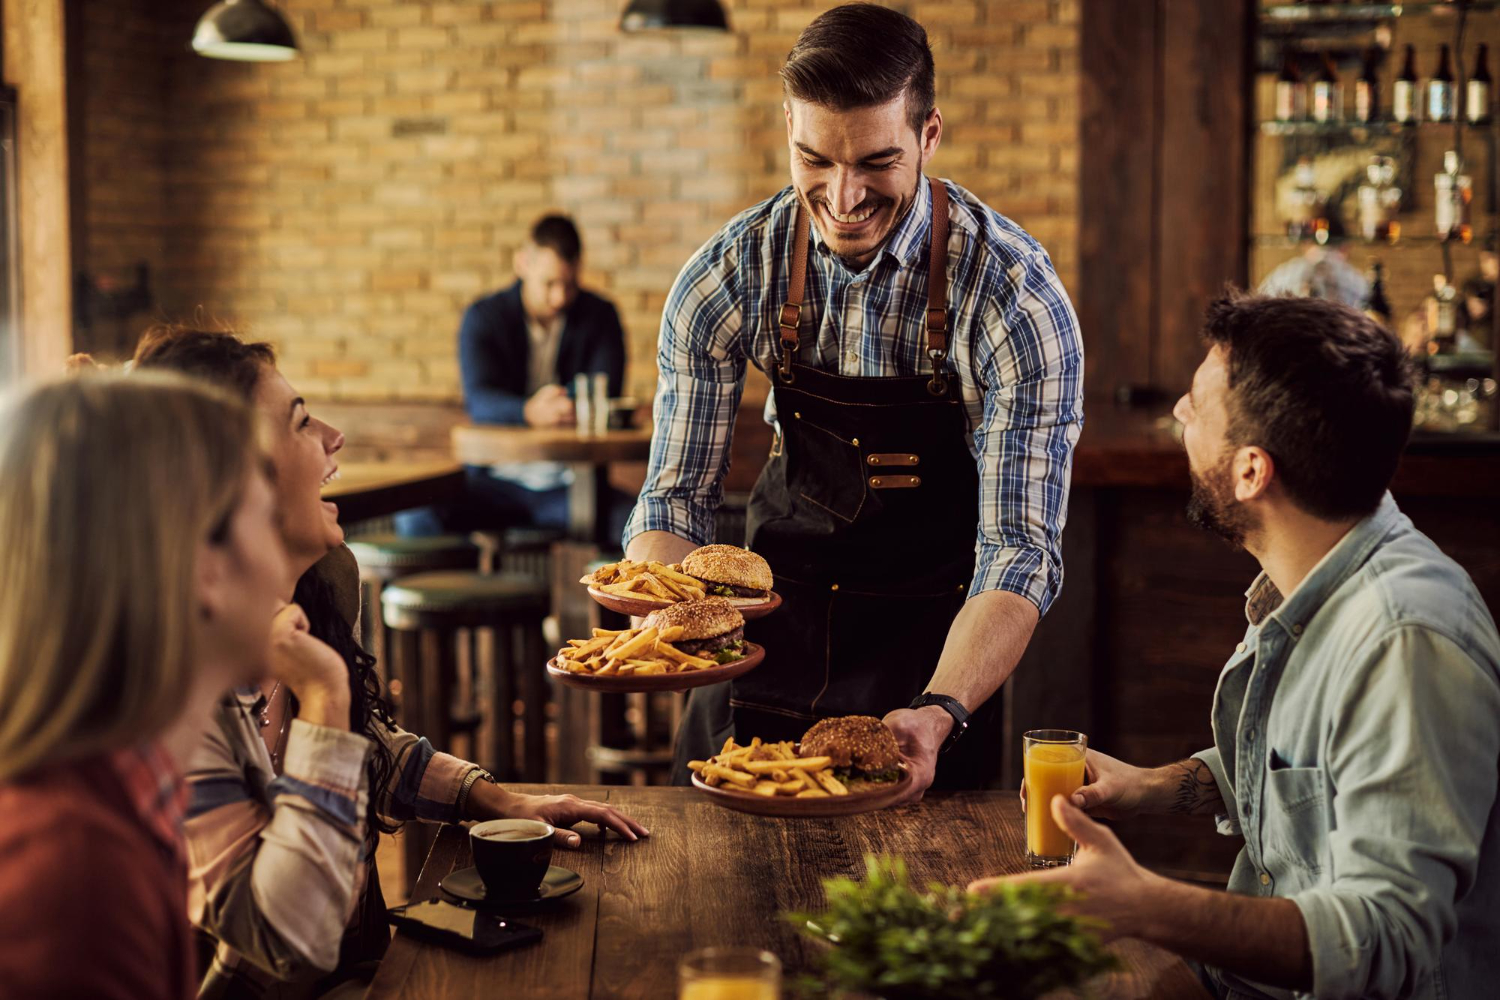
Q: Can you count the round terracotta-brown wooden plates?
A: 3